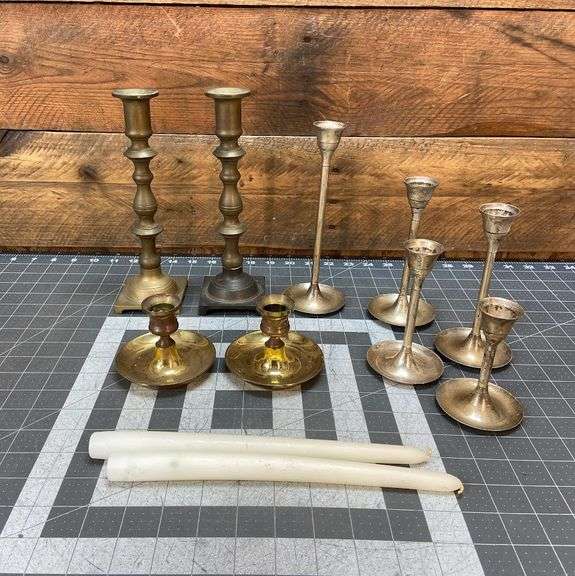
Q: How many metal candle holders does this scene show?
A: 9